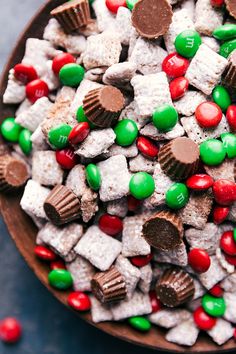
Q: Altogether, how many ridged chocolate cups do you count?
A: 11